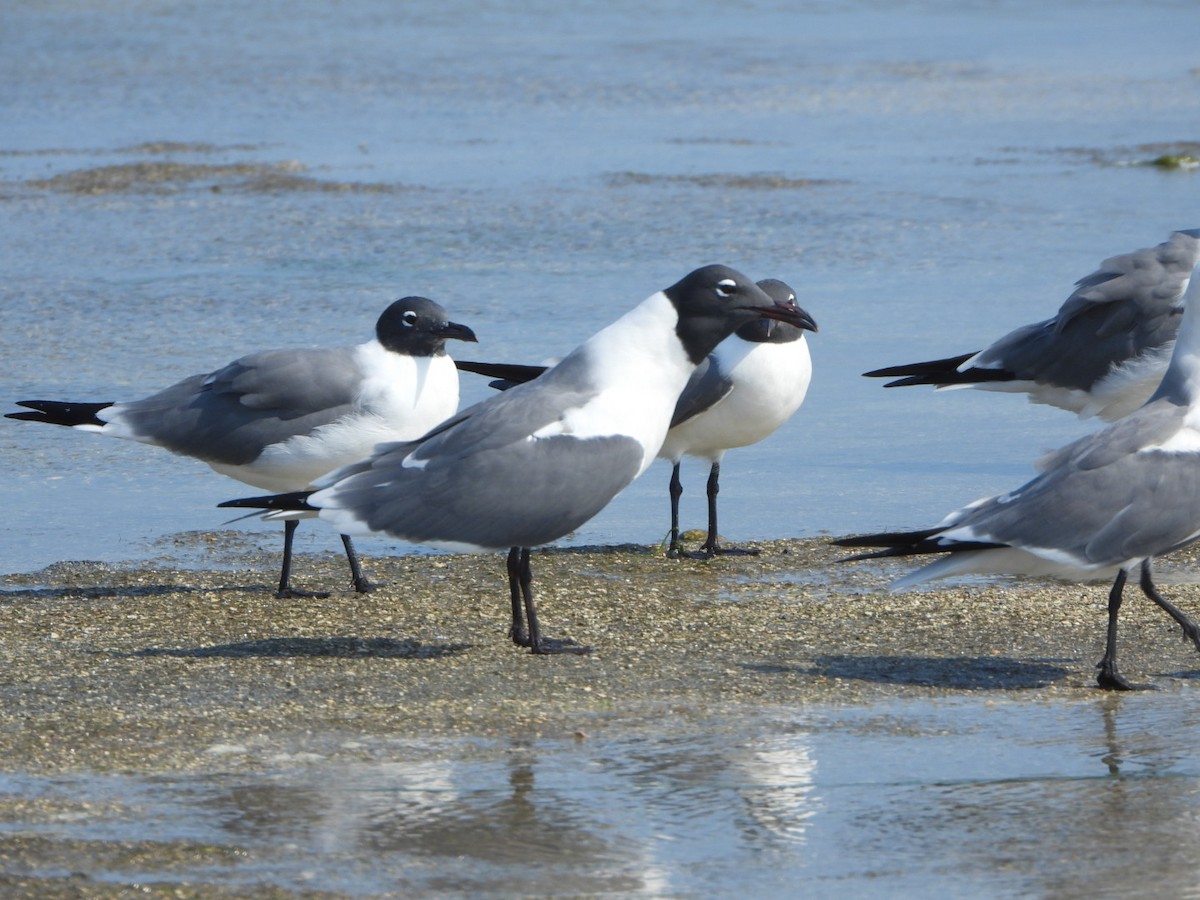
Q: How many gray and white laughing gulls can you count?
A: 5